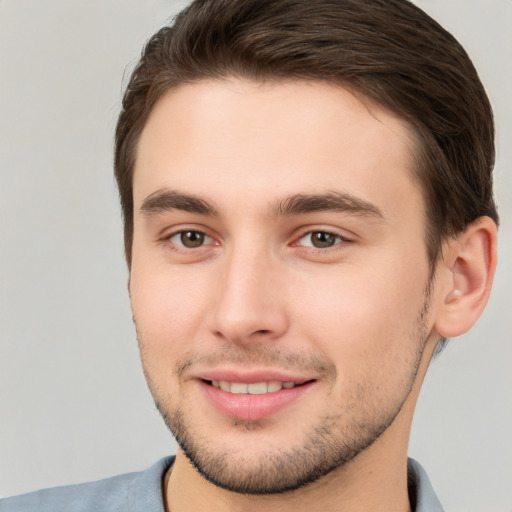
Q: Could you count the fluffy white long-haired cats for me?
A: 0